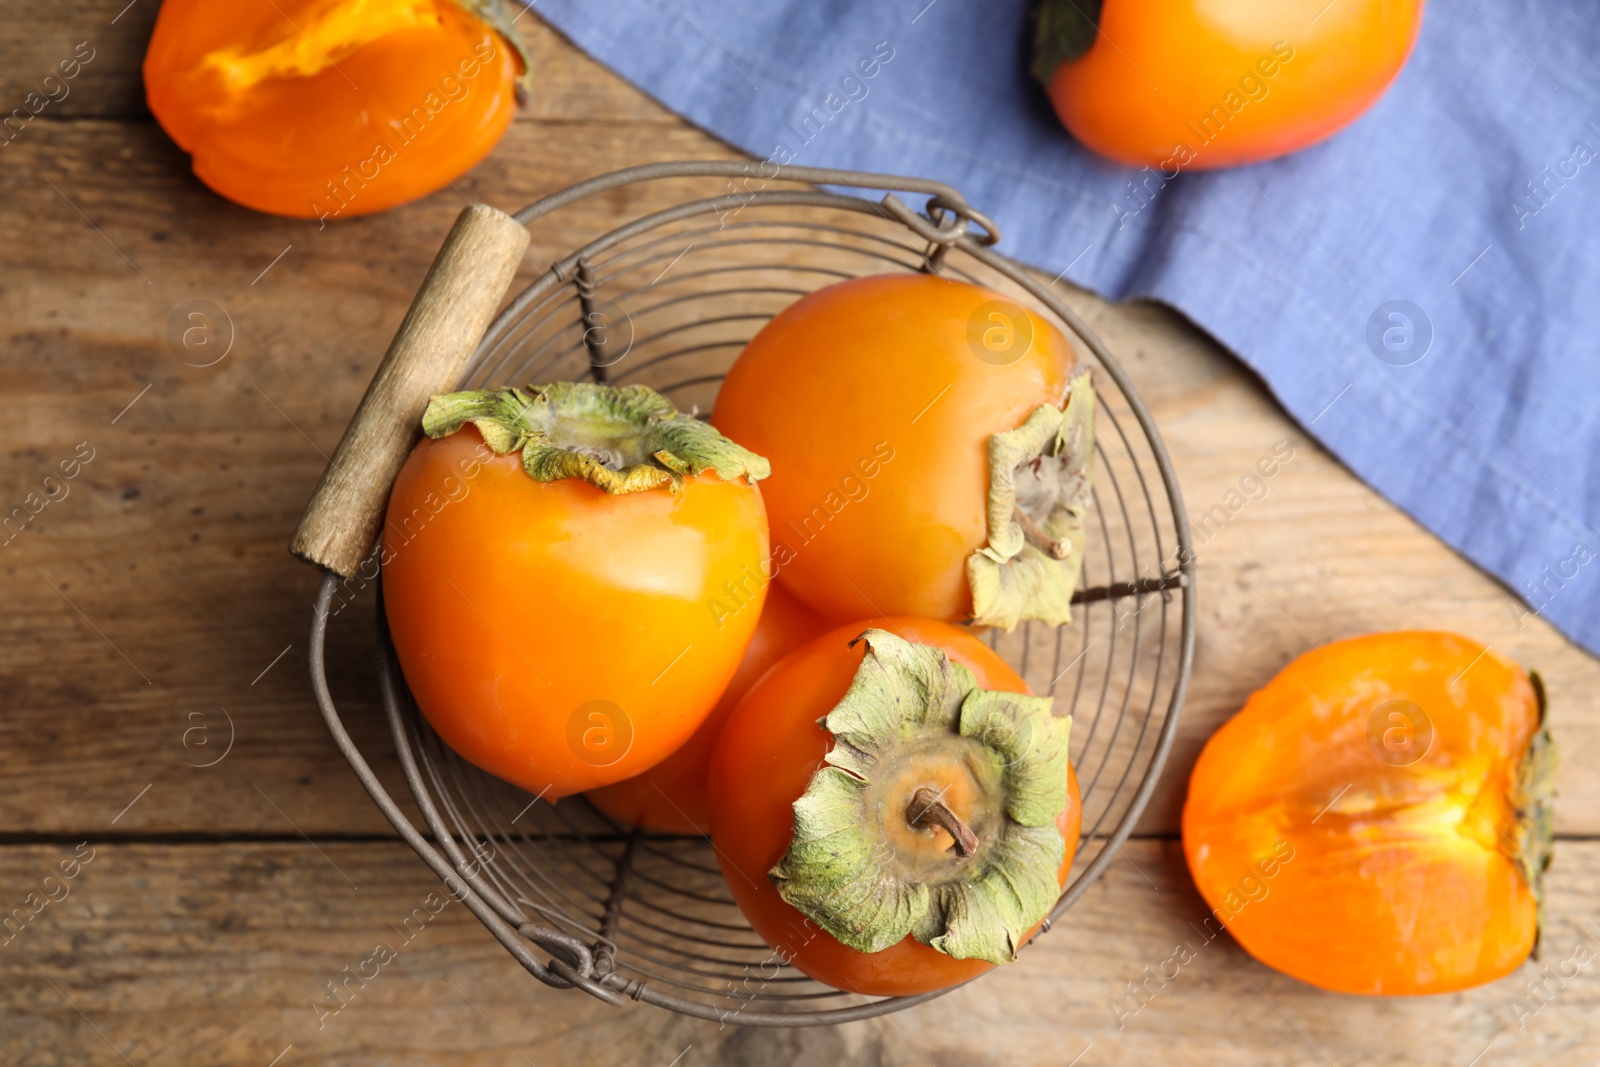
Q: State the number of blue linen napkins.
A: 1